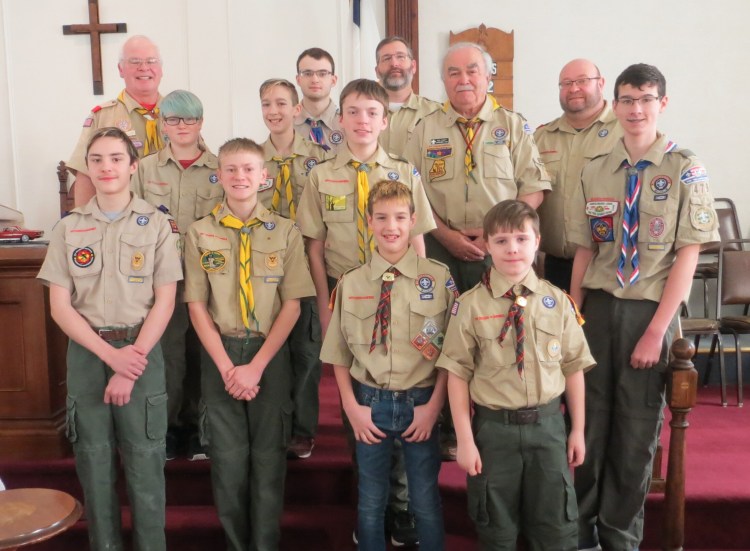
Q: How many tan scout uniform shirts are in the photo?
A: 13